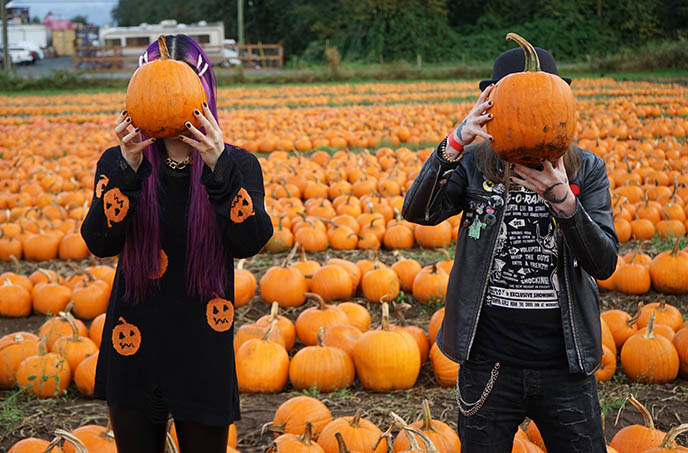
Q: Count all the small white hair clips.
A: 4